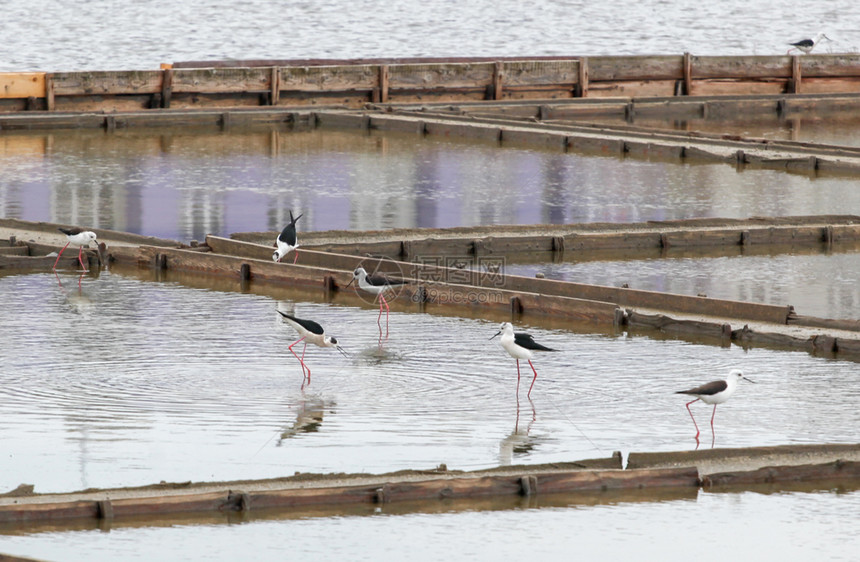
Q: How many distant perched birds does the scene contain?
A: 1